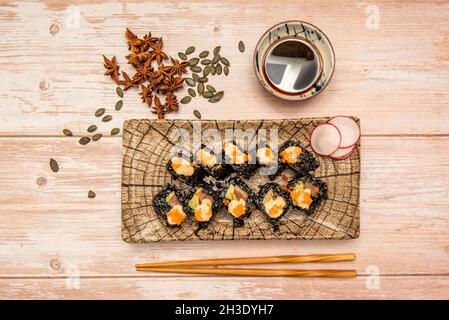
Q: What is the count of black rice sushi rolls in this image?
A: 10